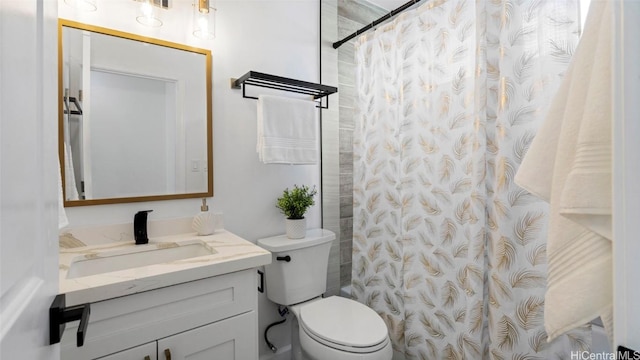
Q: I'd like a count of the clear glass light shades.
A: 3